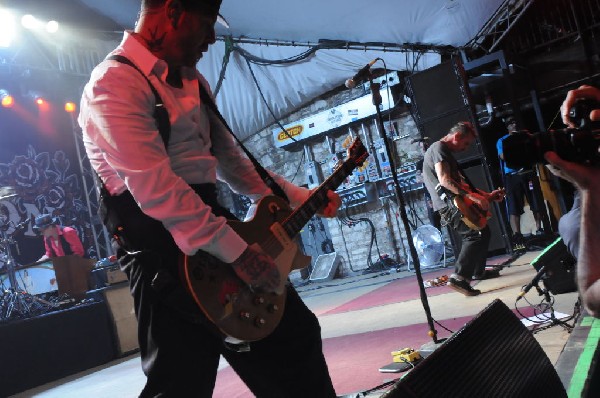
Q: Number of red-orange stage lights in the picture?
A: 3